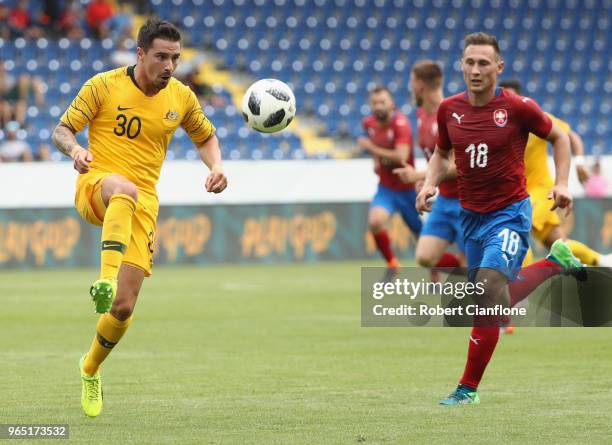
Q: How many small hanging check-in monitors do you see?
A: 0